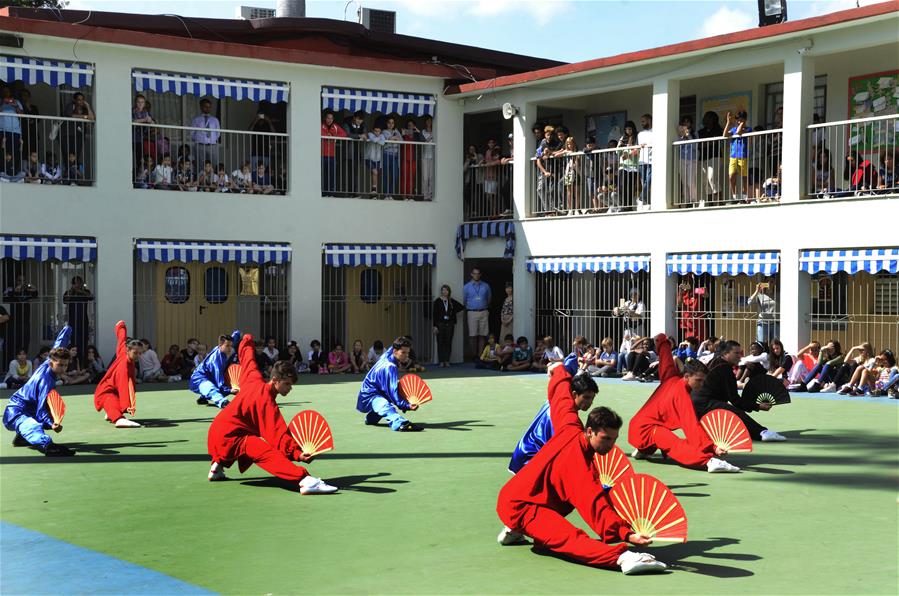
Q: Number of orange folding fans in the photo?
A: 8